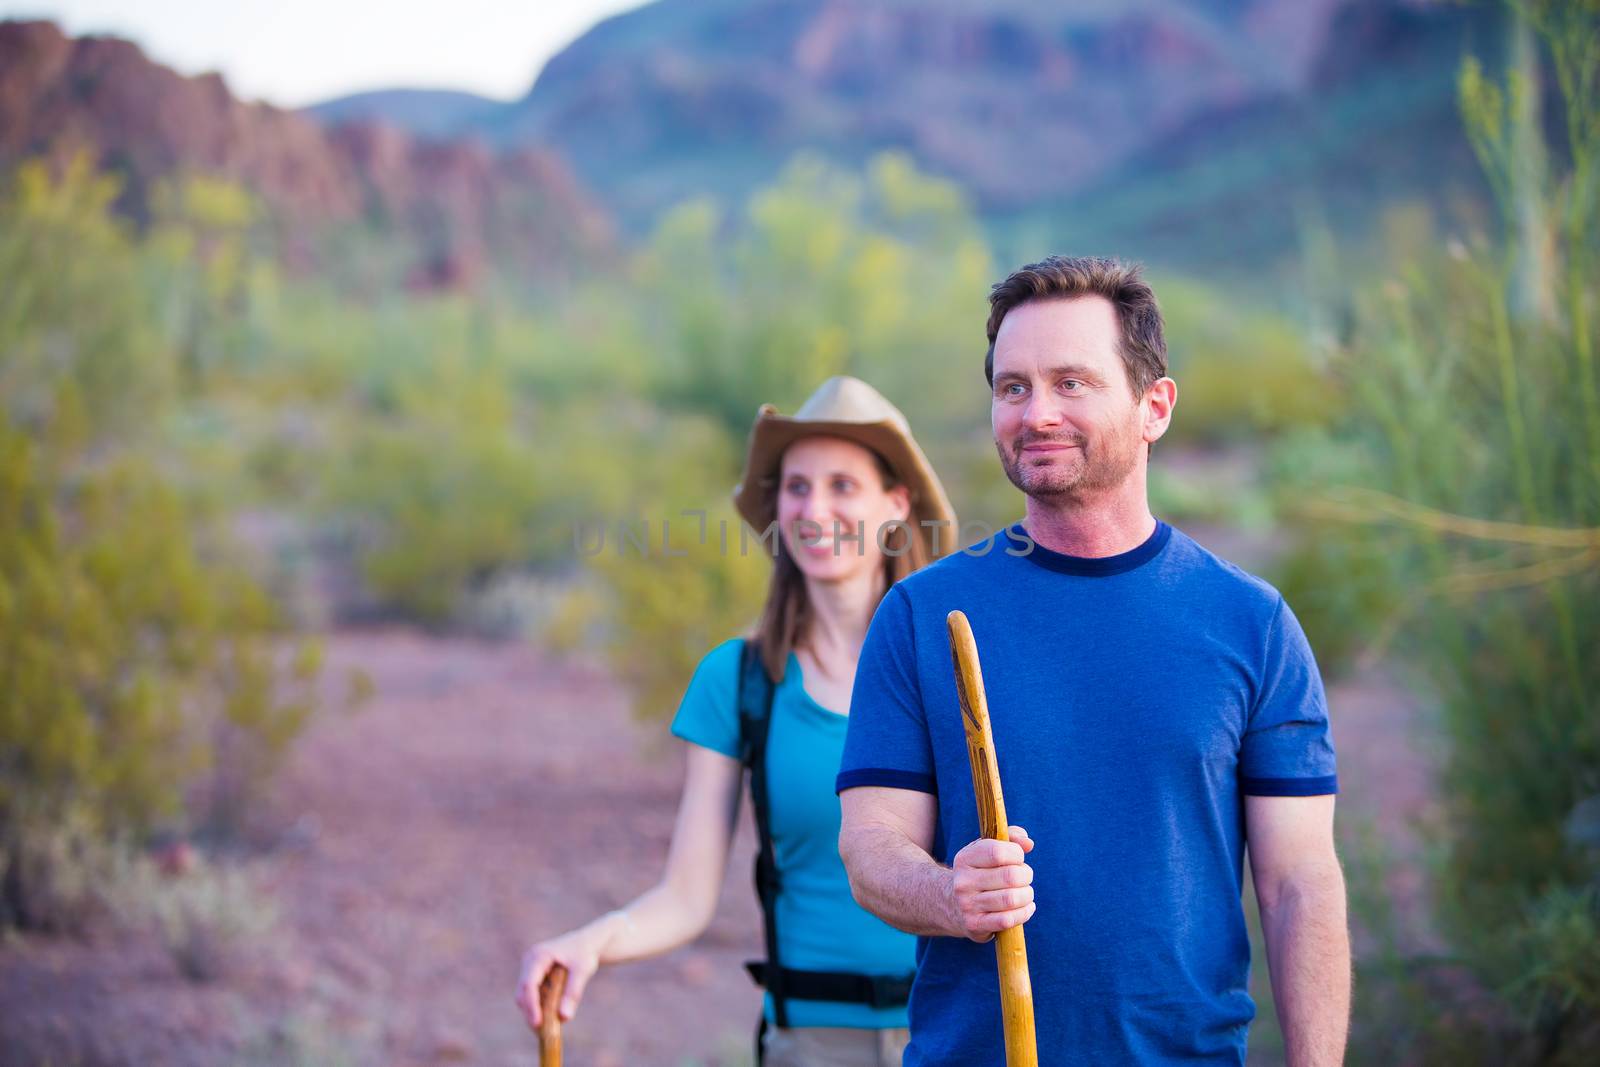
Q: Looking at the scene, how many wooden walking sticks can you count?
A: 2